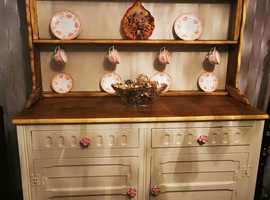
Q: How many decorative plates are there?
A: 6